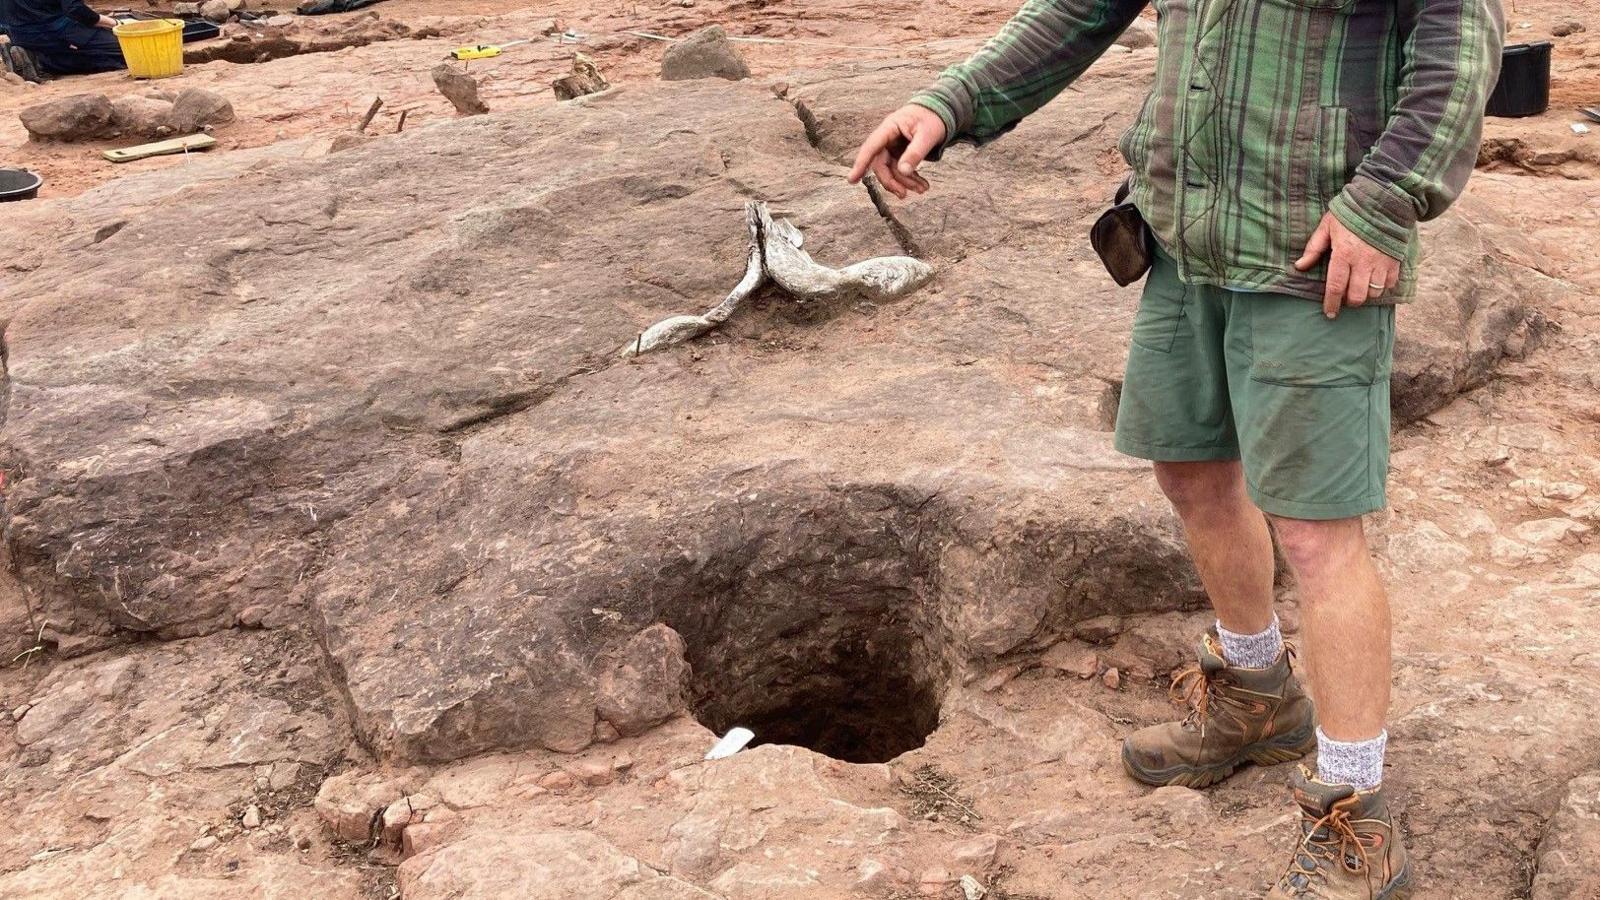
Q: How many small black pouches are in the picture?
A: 1